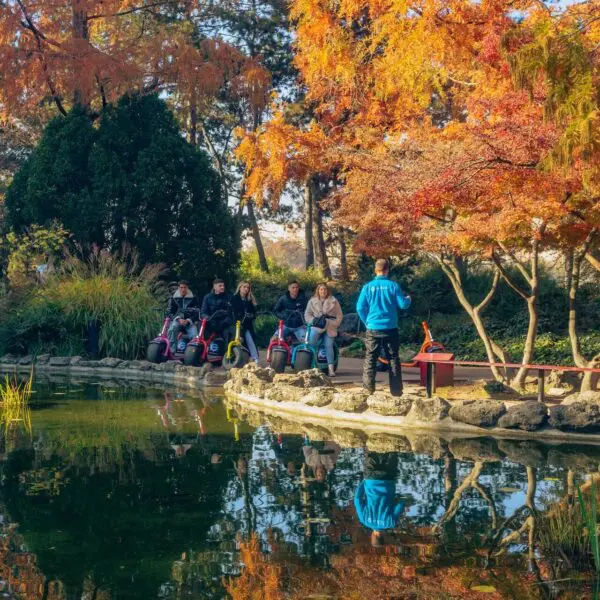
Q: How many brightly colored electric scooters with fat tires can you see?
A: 6